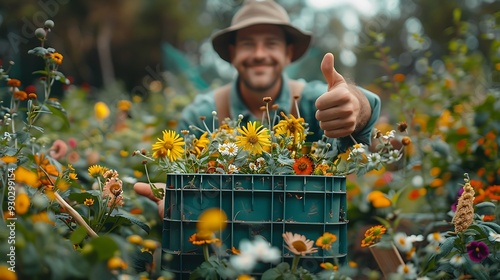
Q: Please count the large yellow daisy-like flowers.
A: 3